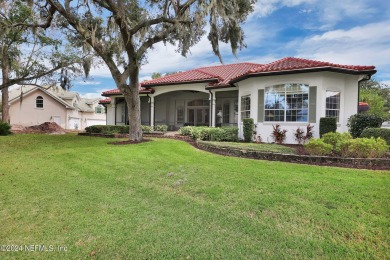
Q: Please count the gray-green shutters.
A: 2